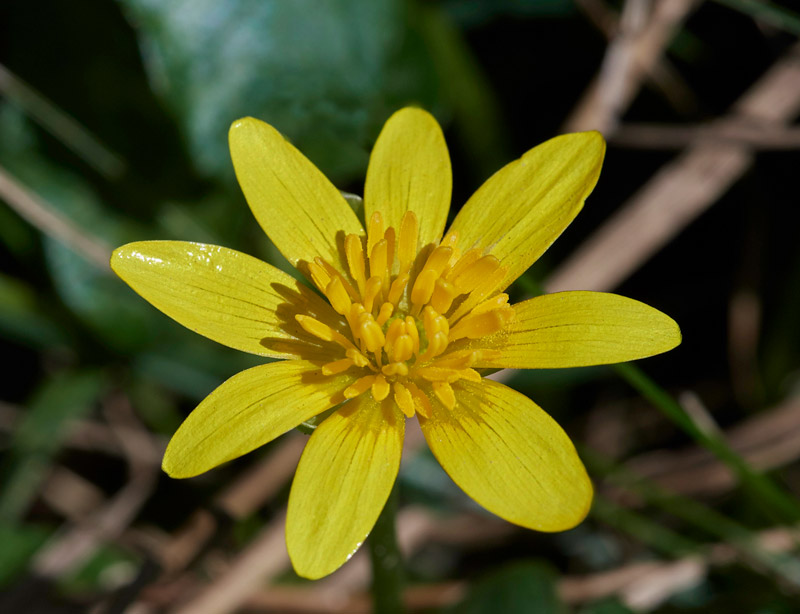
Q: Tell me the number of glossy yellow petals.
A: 8